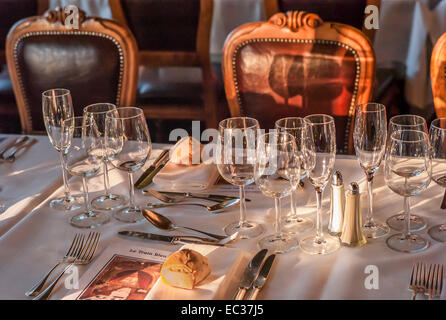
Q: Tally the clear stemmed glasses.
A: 12